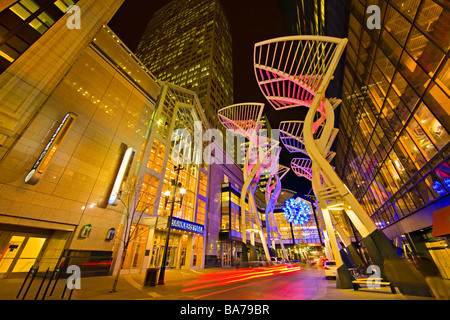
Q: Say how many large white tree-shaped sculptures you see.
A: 5